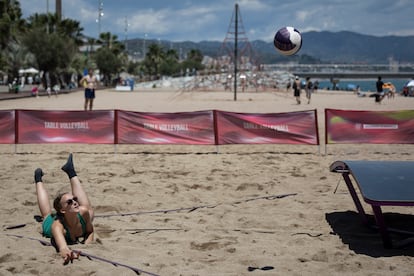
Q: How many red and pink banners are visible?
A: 5